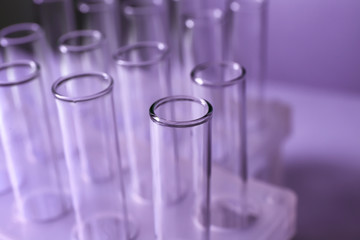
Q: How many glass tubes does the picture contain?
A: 12